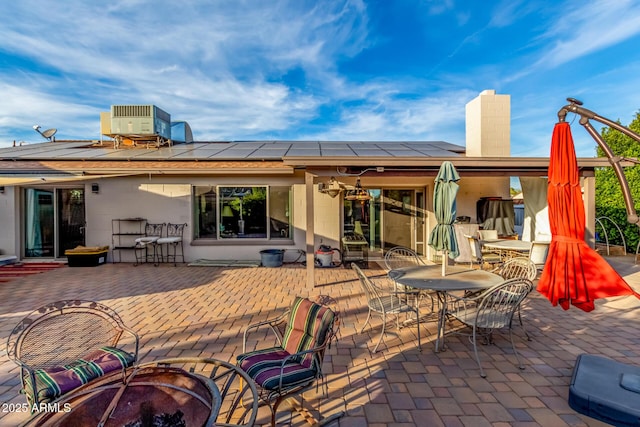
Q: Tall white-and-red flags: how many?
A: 0